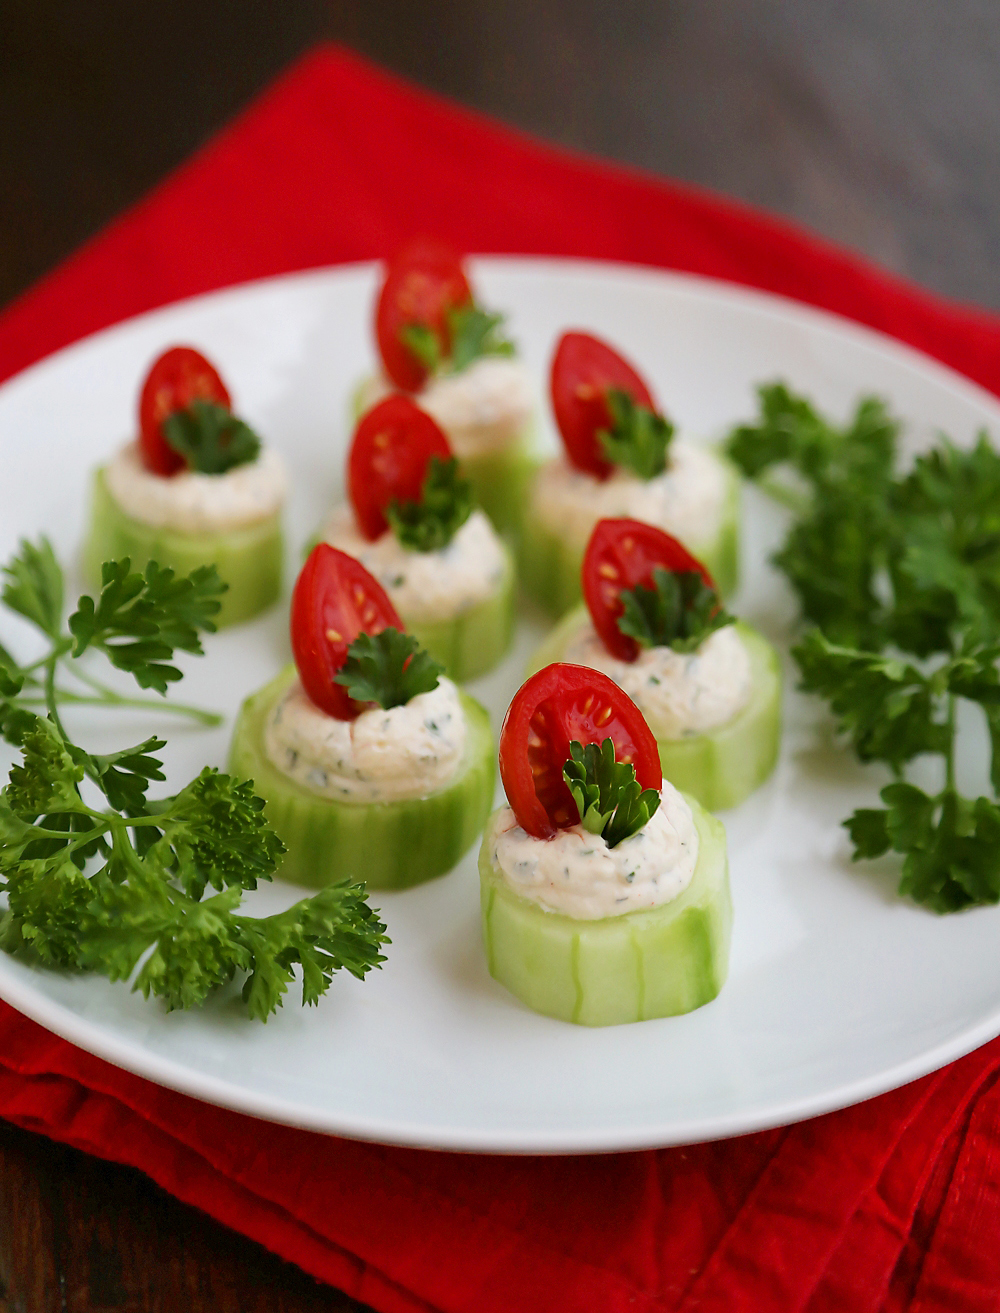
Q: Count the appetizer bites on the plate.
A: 7